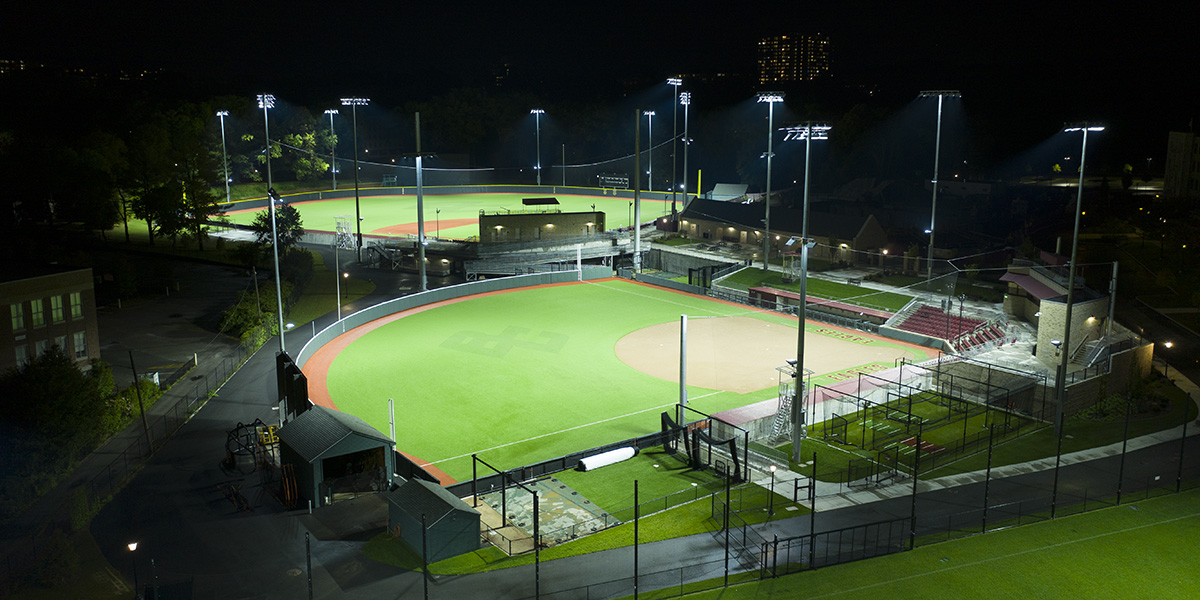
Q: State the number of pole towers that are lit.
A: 12